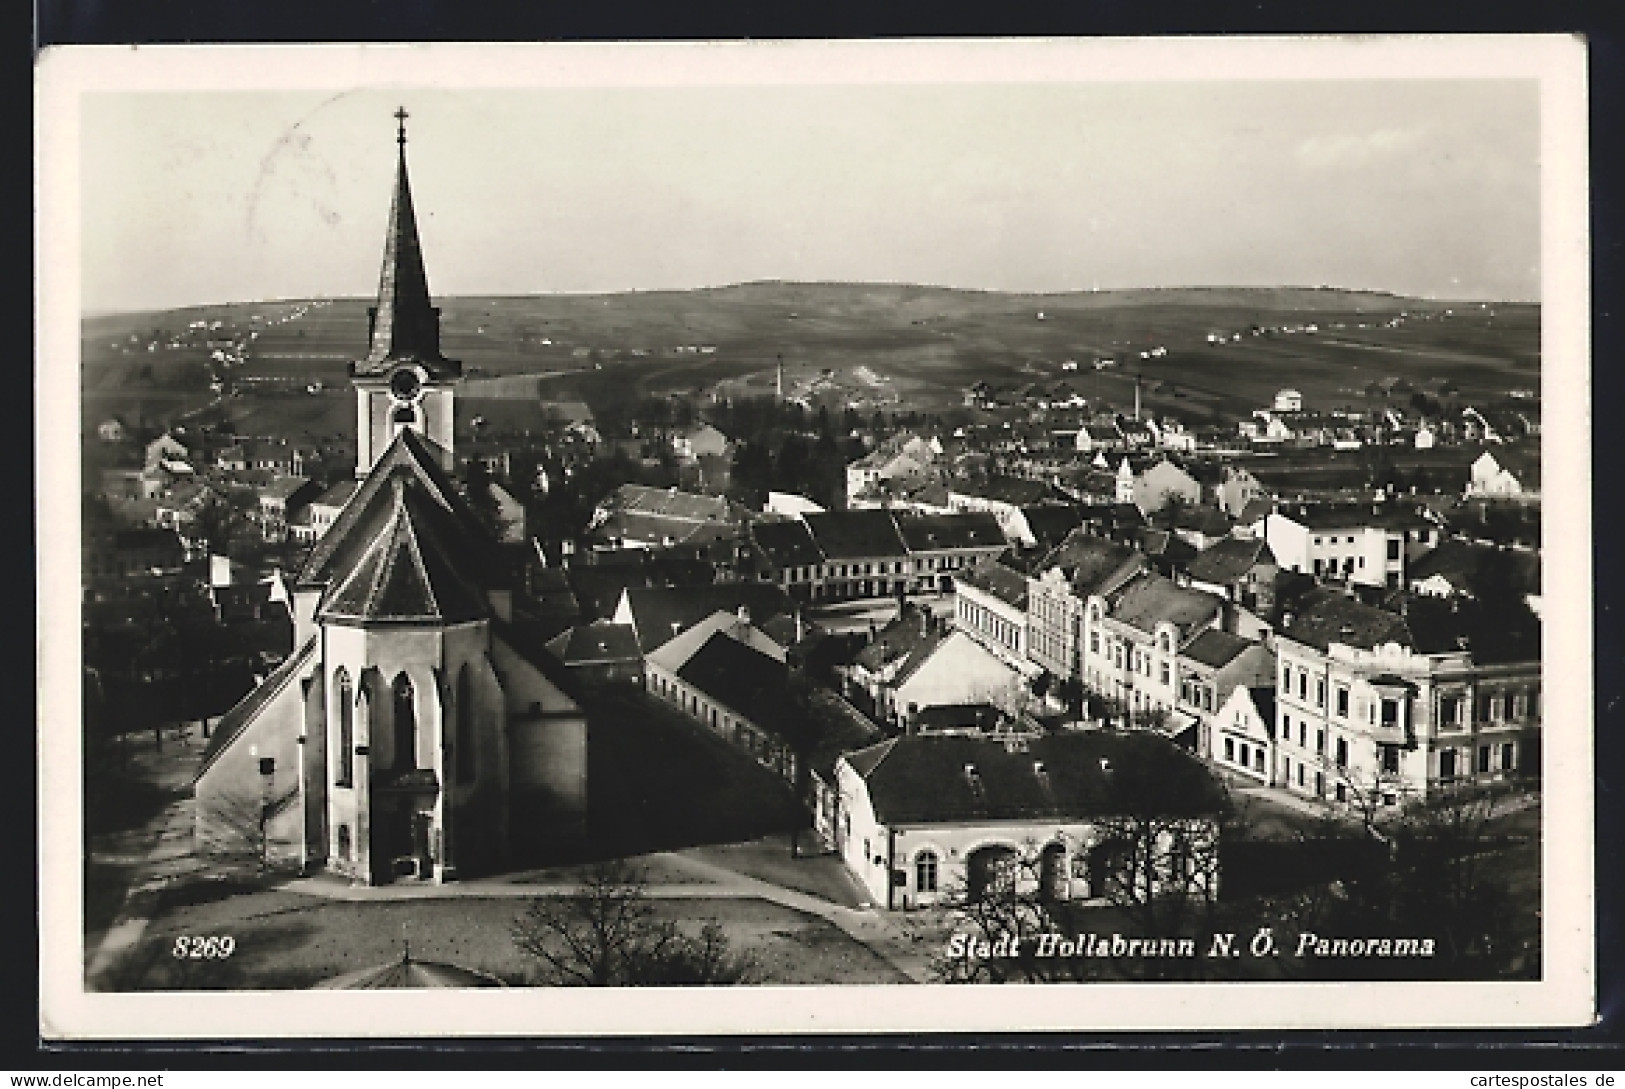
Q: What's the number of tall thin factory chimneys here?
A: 2